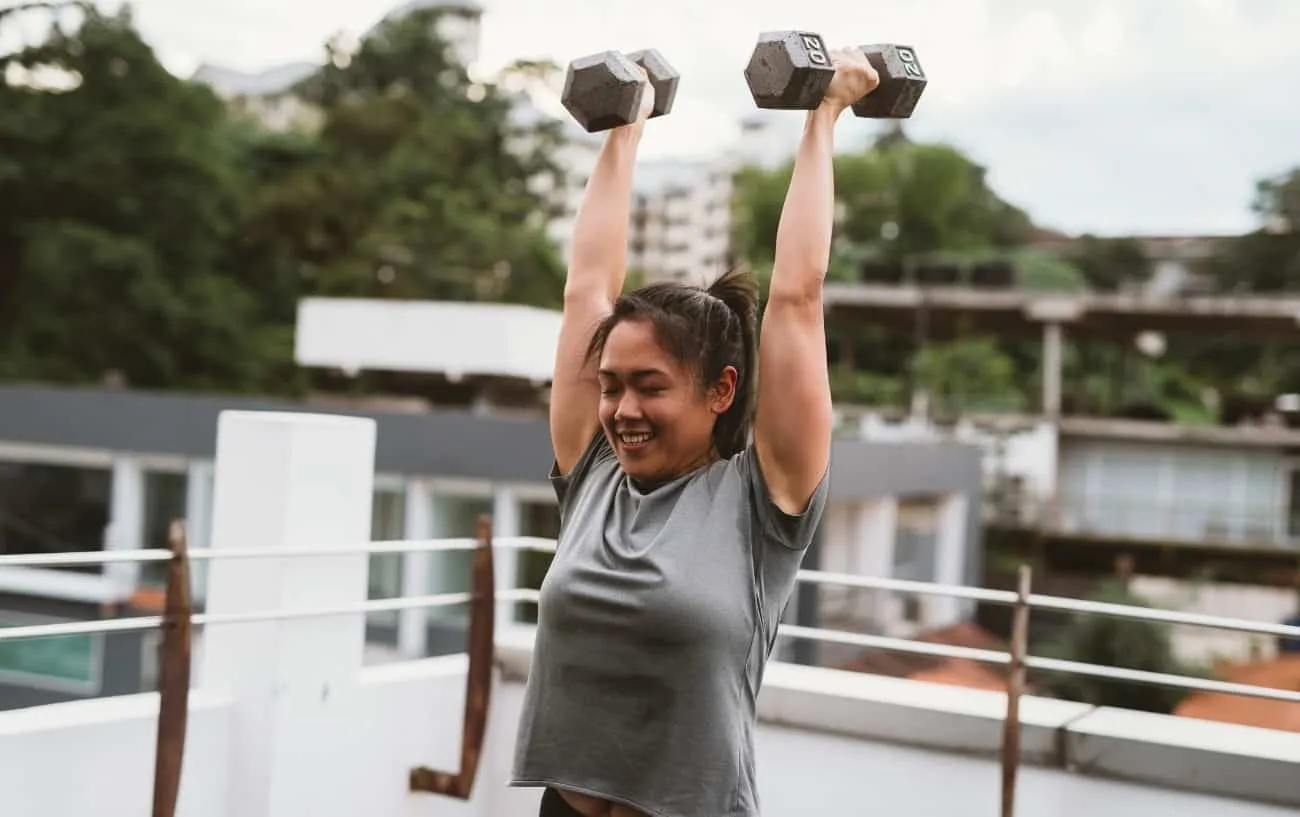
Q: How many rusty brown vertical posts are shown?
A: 3